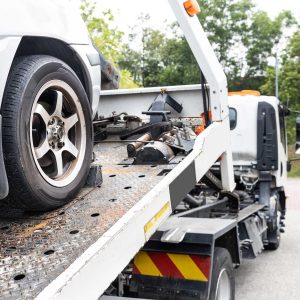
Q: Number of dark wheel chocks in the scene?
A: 1